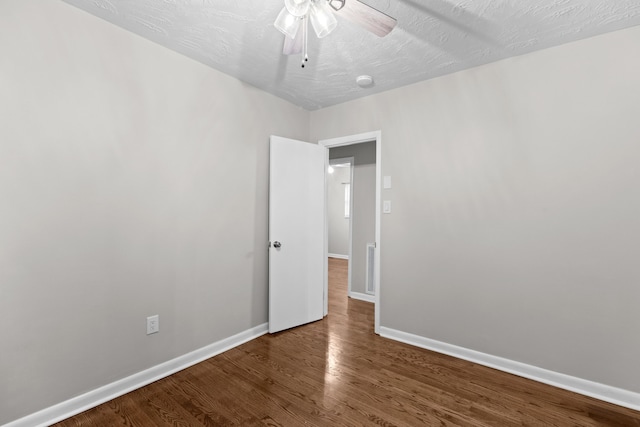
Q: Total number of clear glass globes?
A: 3